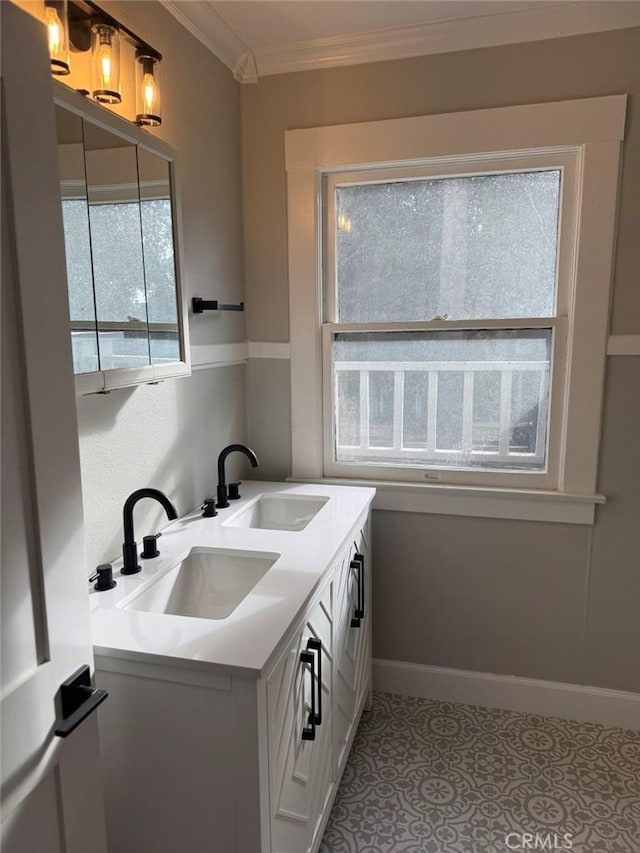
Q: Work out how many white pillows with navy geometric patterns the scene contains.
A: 0